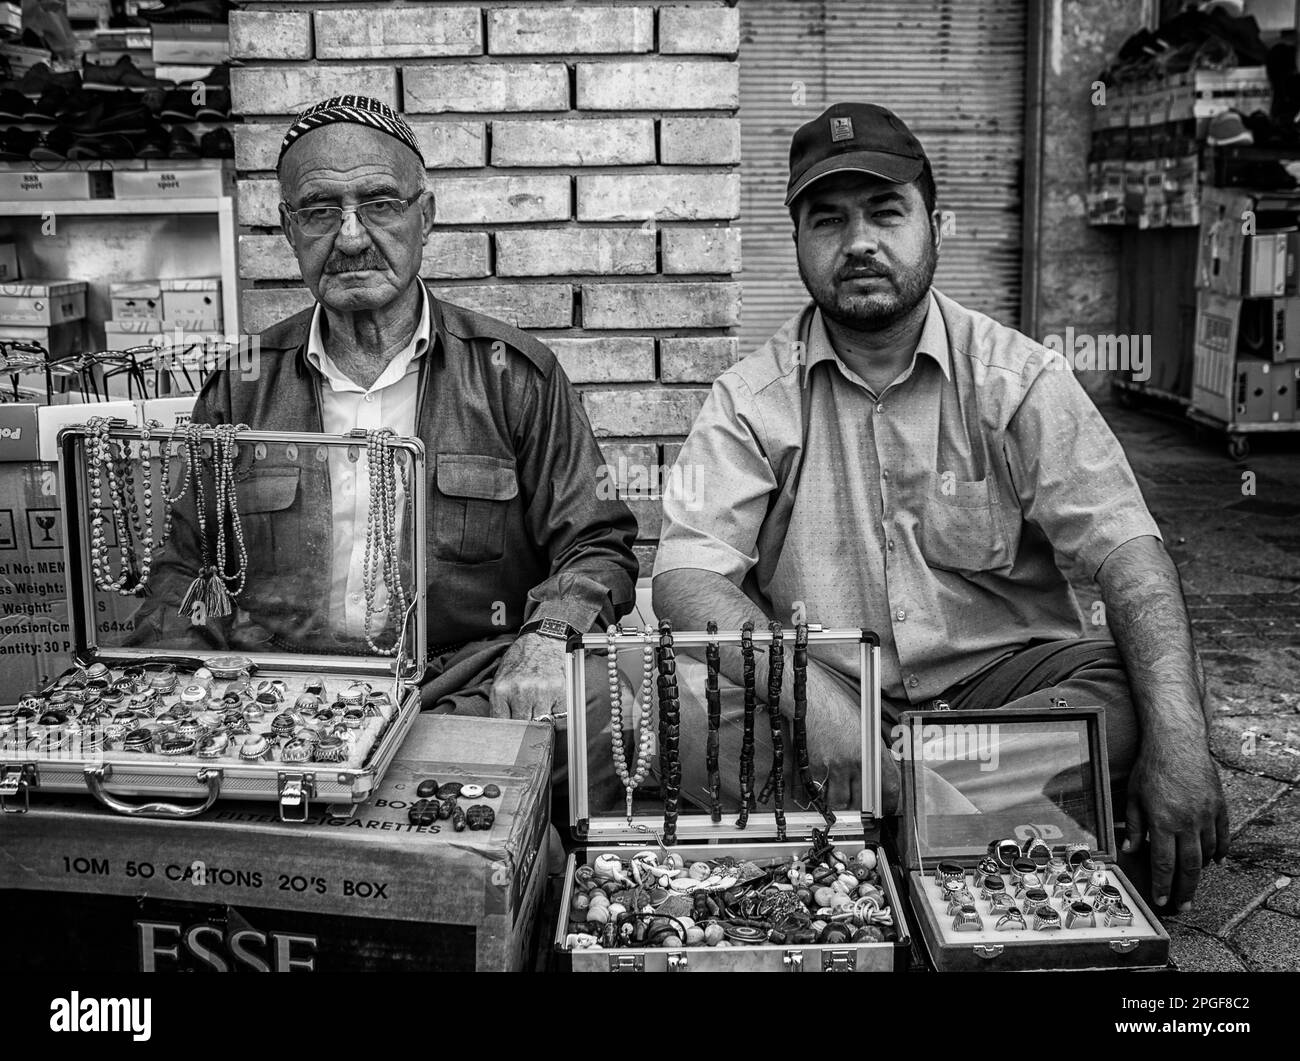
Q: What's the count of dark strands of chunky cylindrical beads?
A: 5